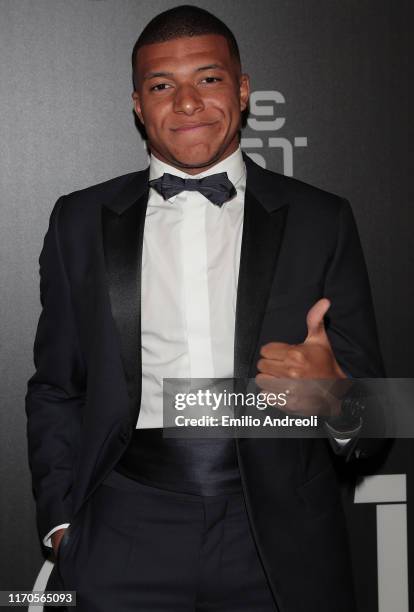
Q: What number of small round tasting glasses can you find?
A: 0